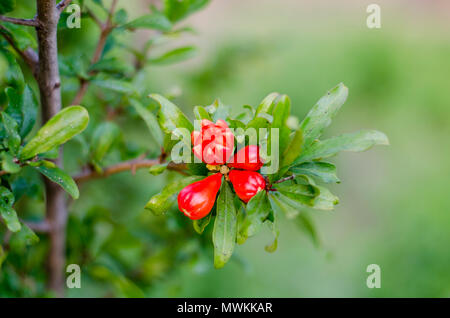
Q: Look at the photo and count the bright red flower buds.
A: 4